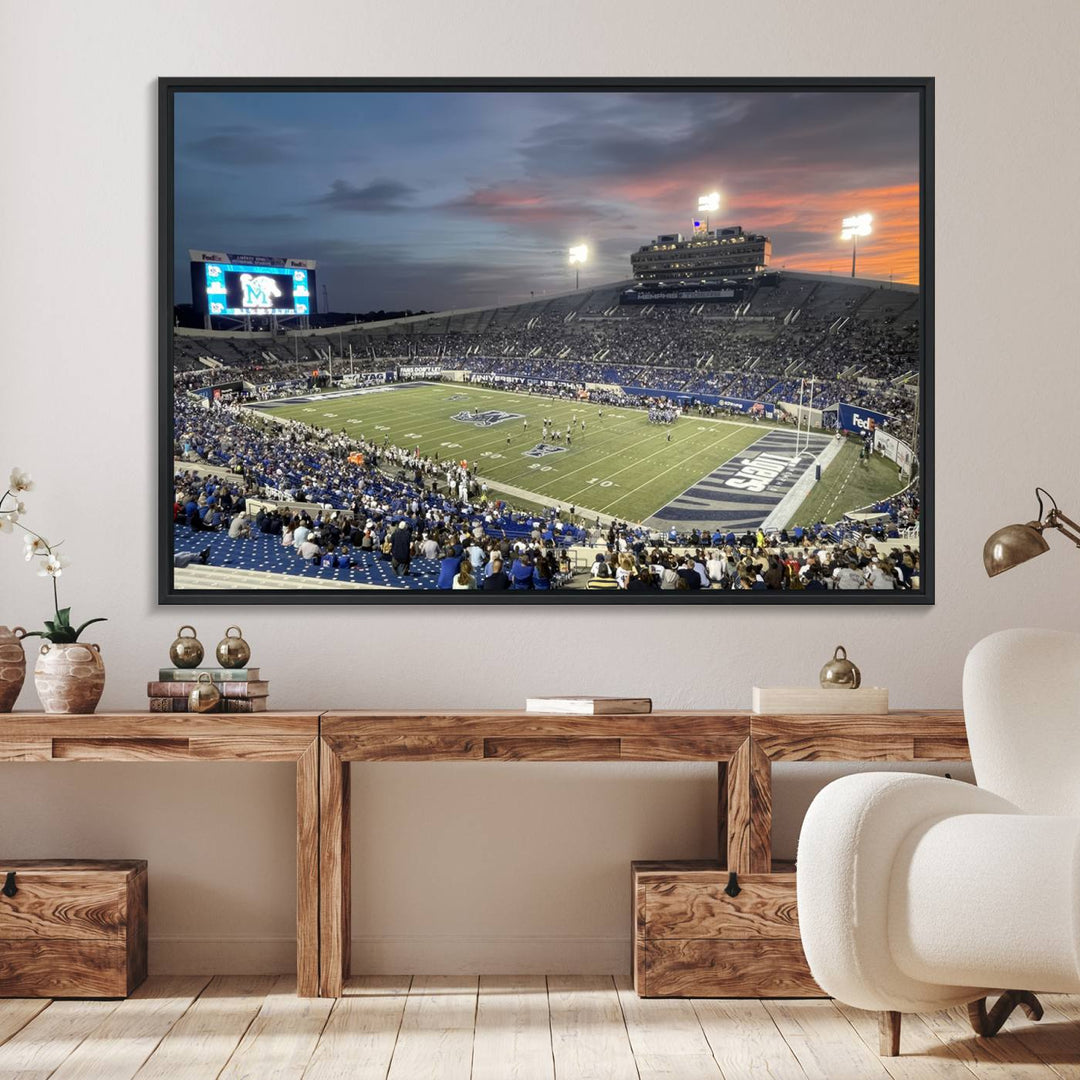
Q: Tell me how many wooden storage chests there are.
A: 2